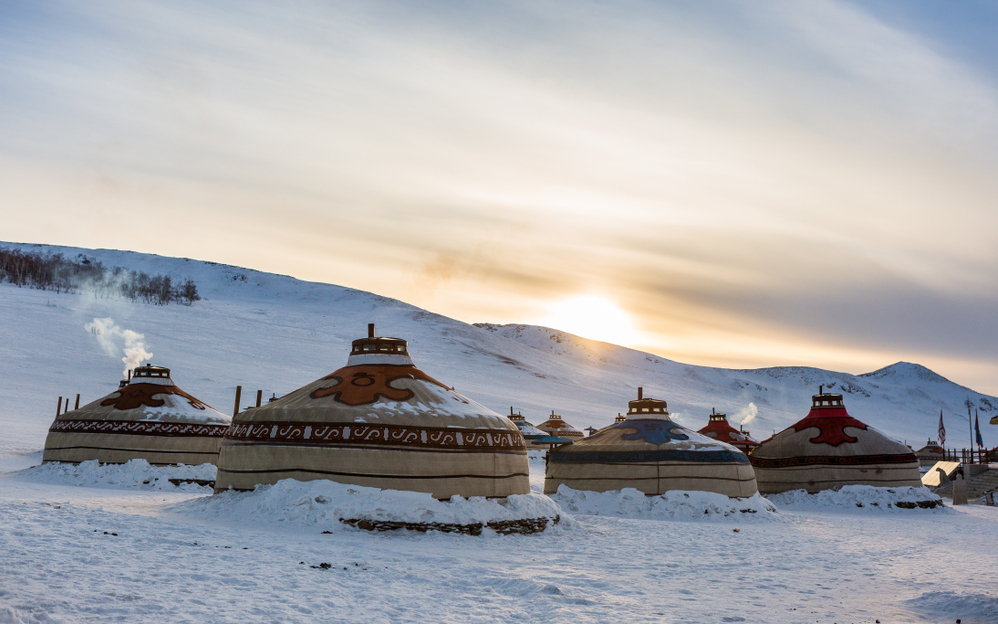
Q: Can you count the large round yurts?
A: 4